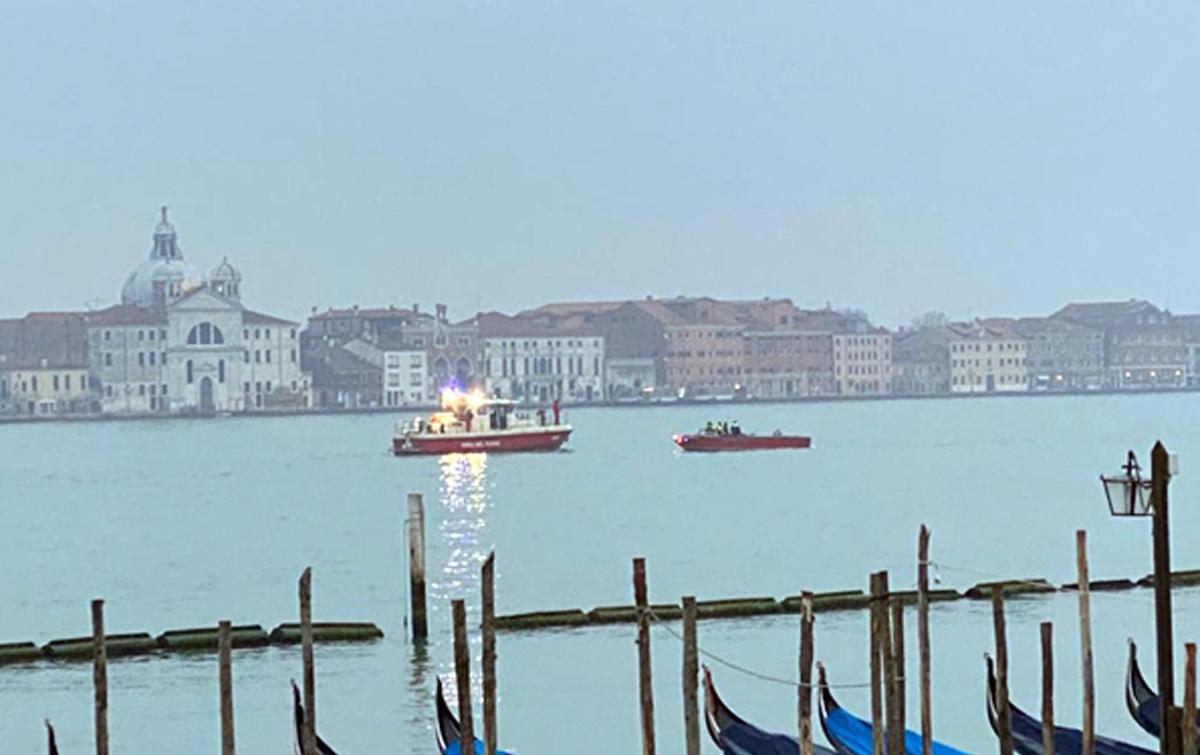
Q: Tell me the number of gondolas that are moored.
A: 7